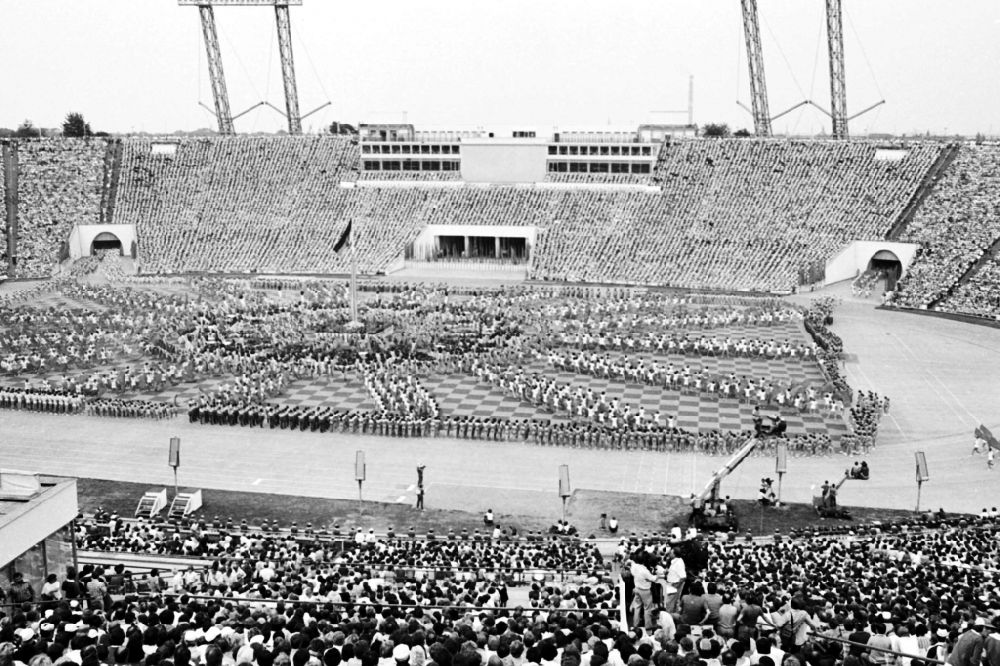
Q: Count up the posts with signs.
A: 5